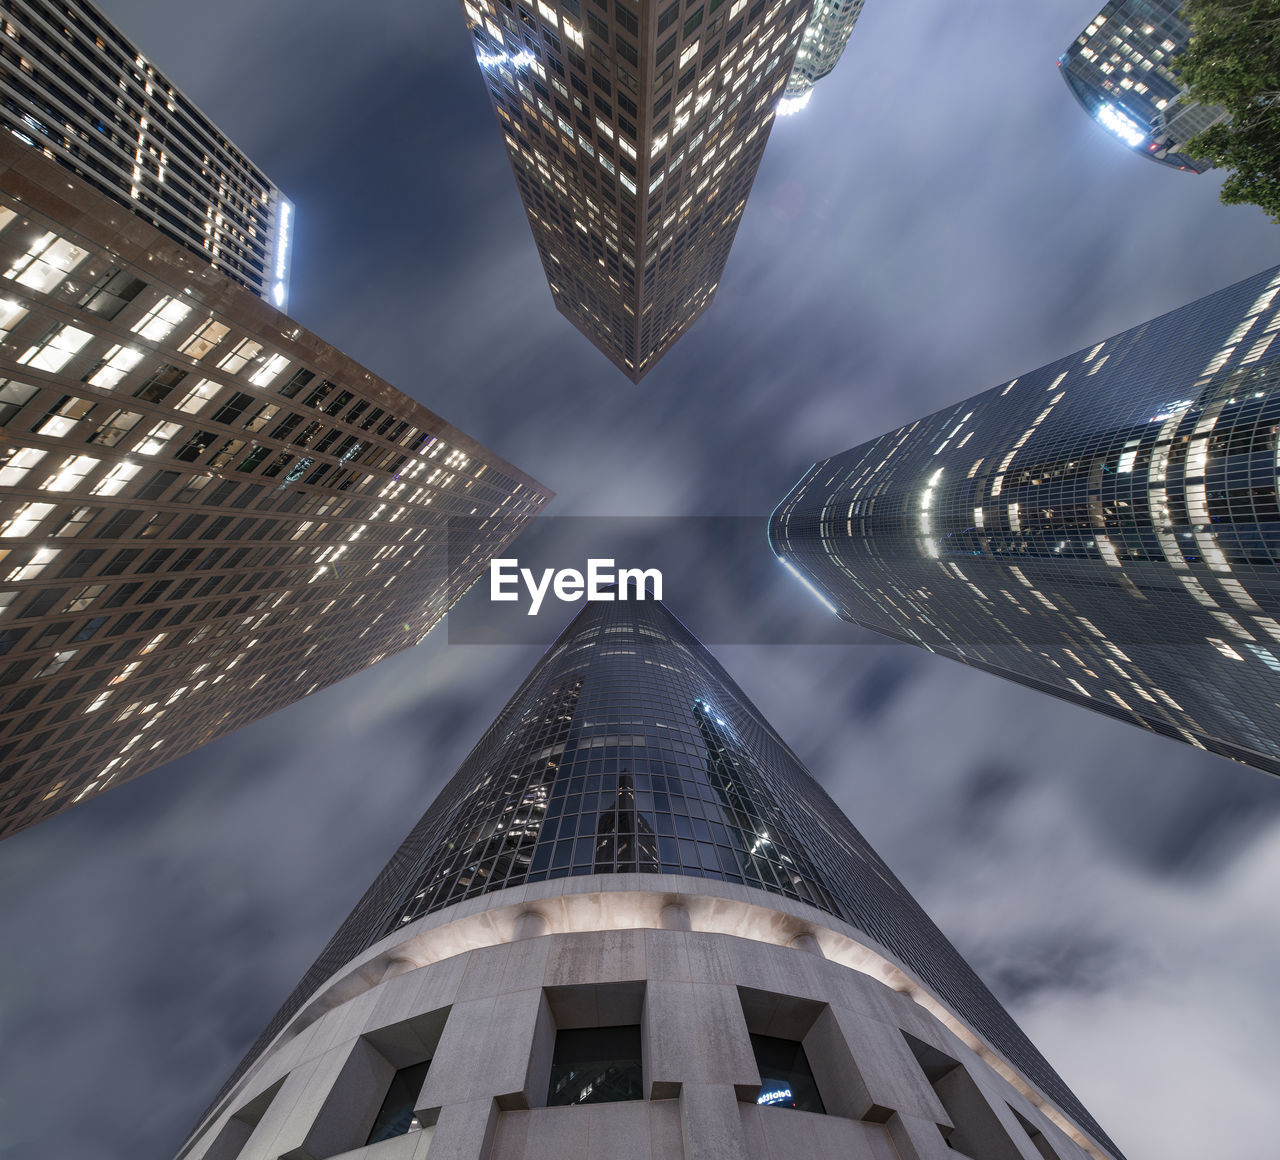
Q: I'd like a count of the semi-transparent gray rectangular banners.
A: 1